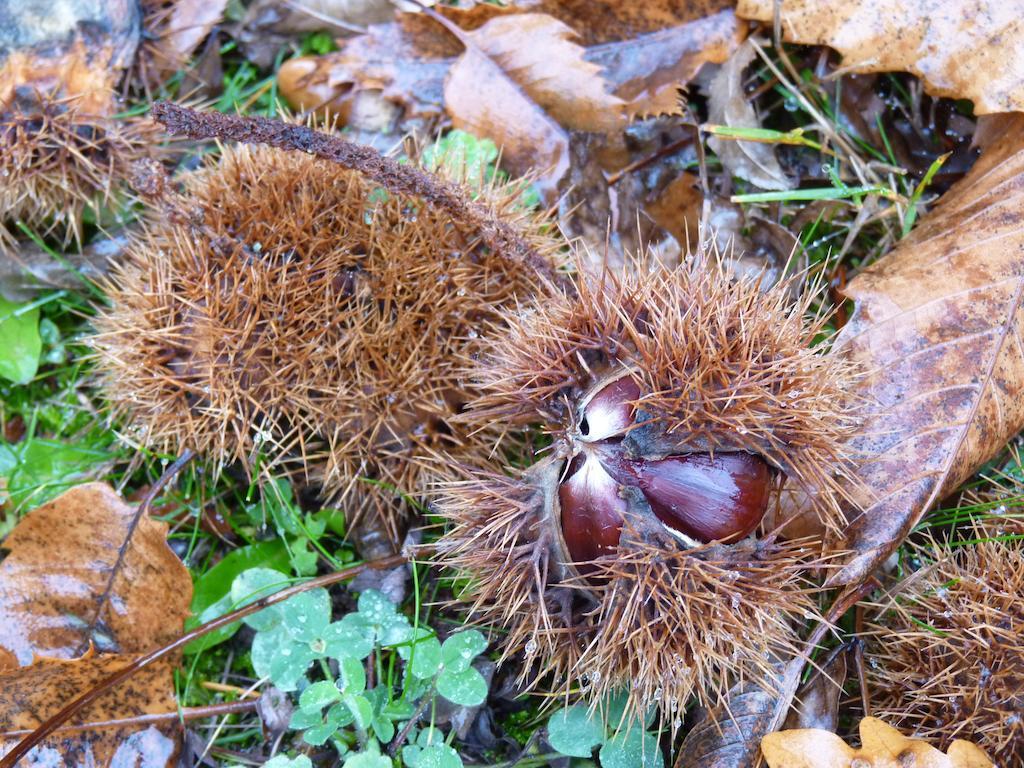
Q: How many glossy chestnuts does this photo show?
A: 3